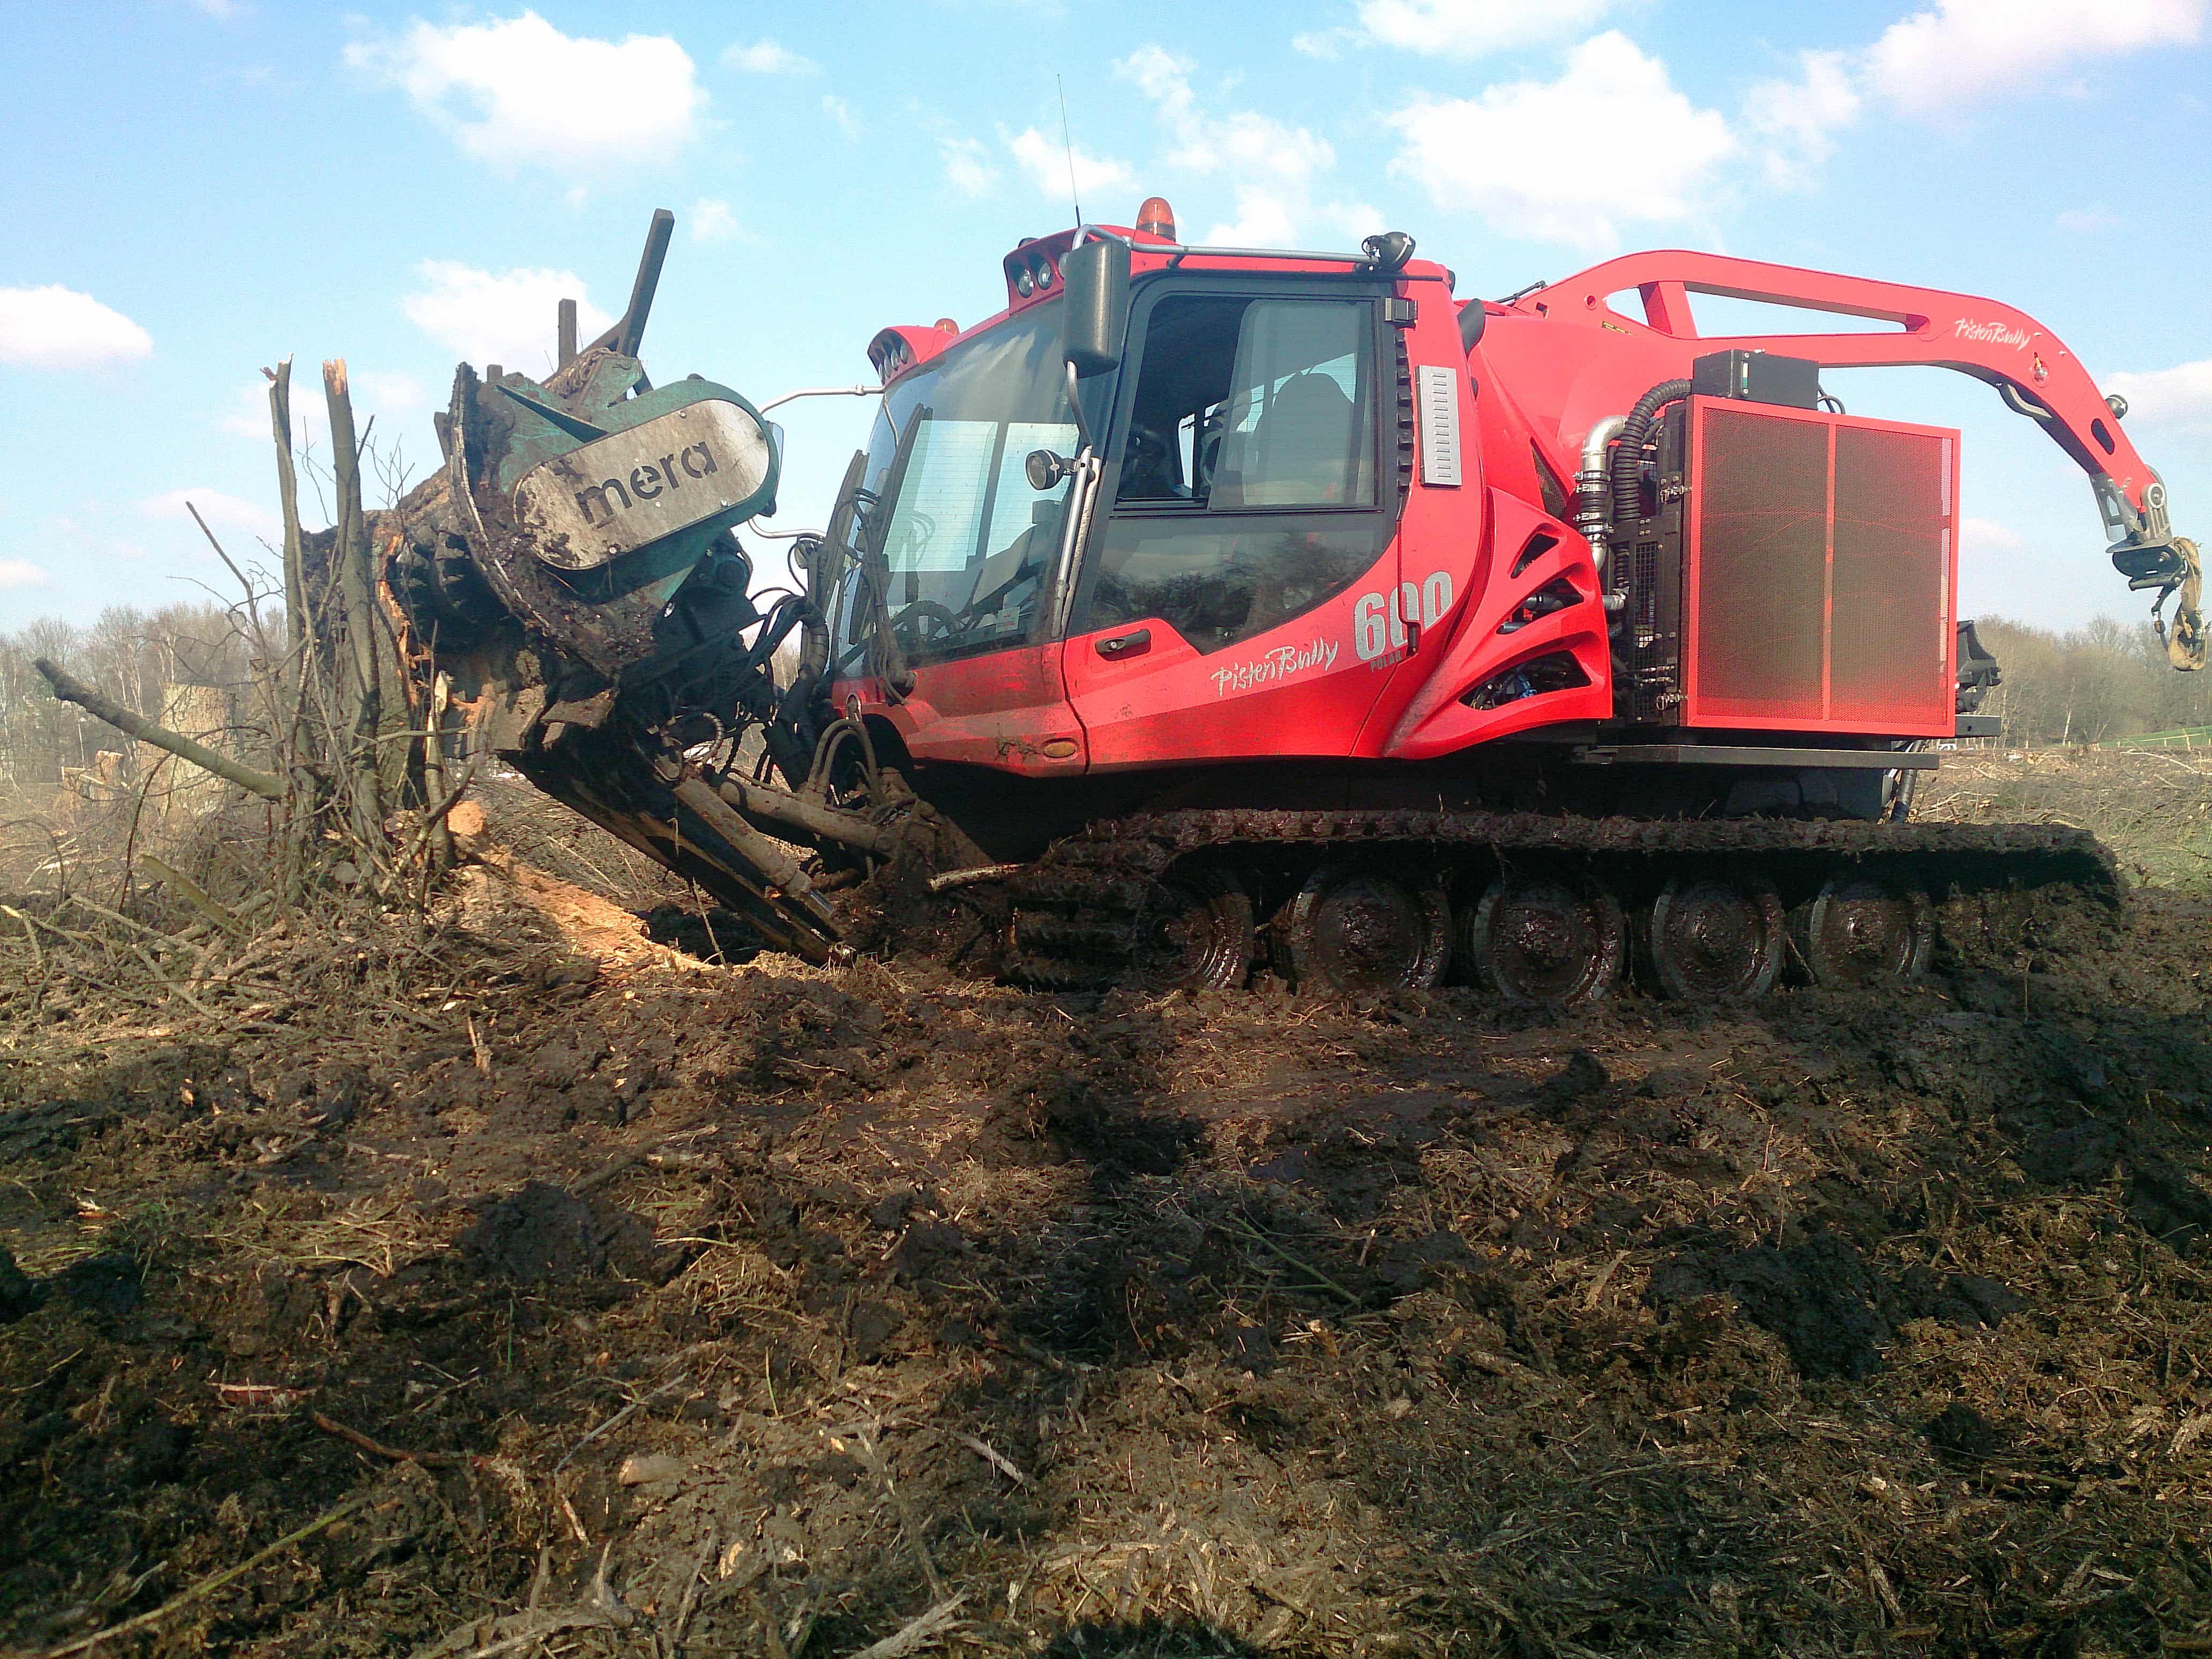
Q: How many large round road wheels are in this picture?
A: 5